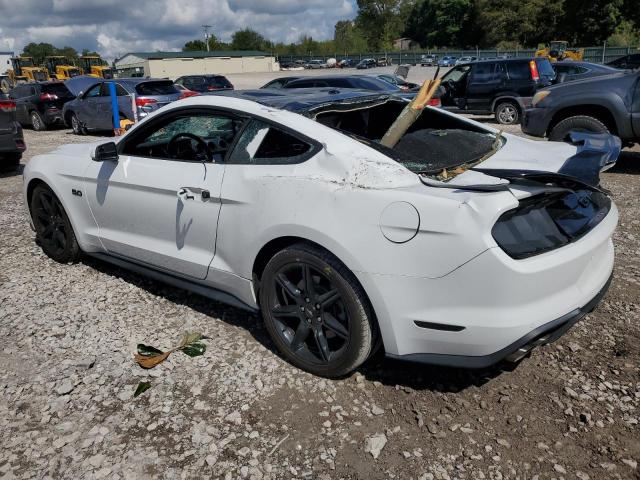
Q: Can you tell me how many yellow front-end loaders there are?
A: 4